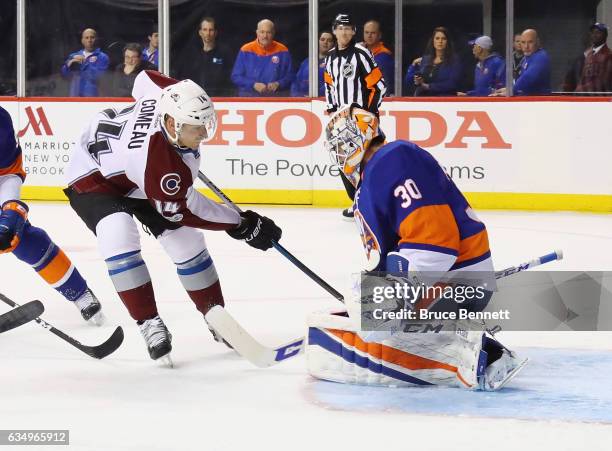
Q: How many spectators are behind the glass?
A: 12